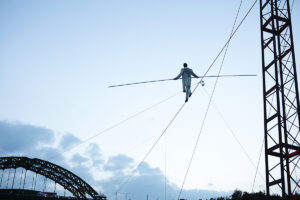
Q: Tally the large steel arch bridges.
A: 1